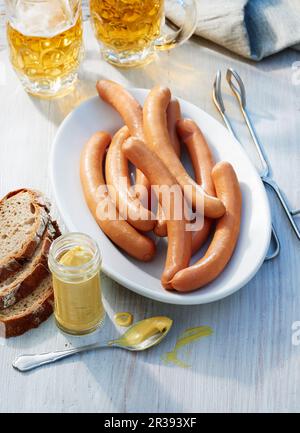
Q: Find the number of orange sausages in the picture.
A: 8